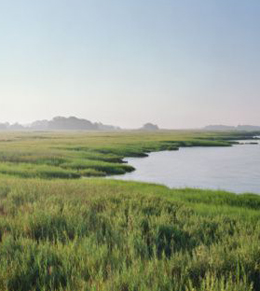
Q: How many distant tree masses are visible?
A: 3